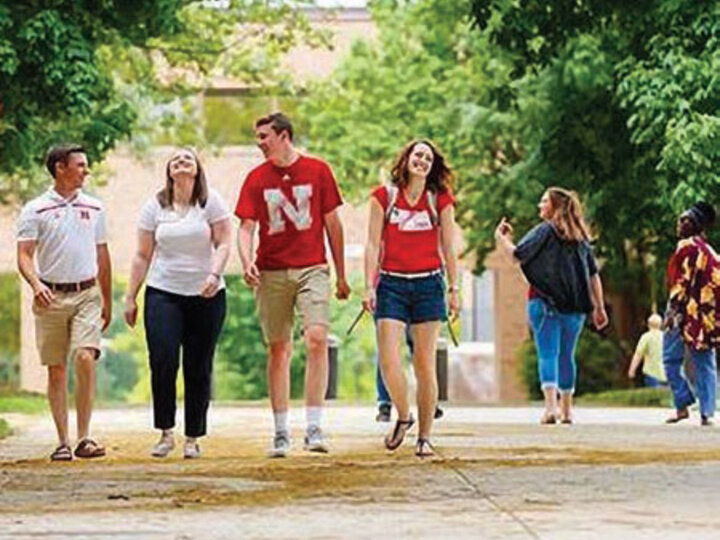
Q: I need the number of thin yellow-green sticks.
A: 2